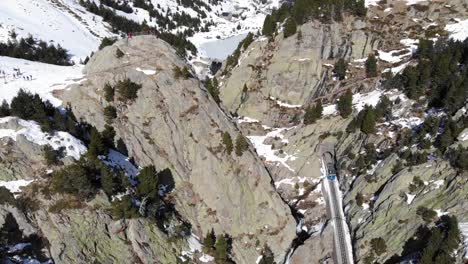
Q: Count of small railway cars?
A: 1